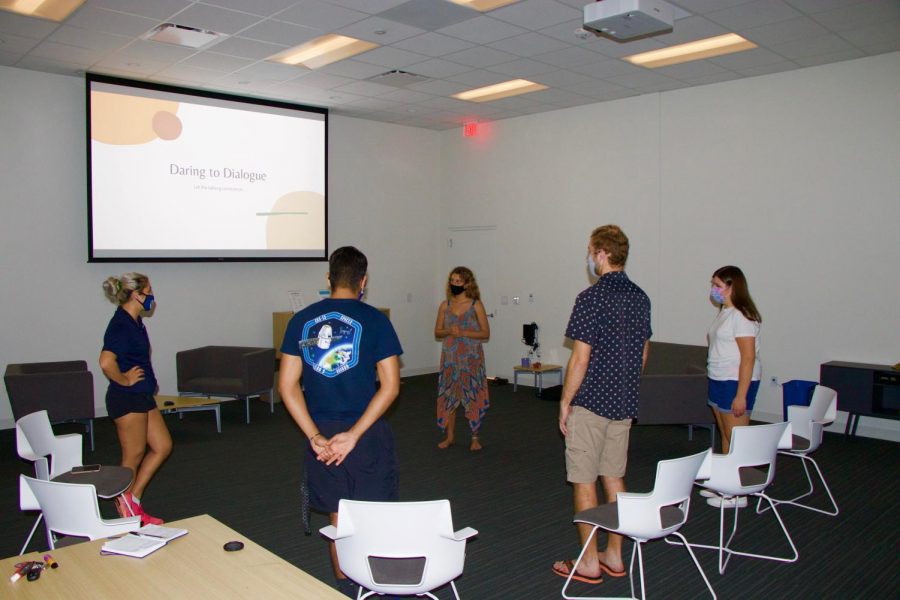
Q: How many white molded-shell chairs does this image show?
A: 6